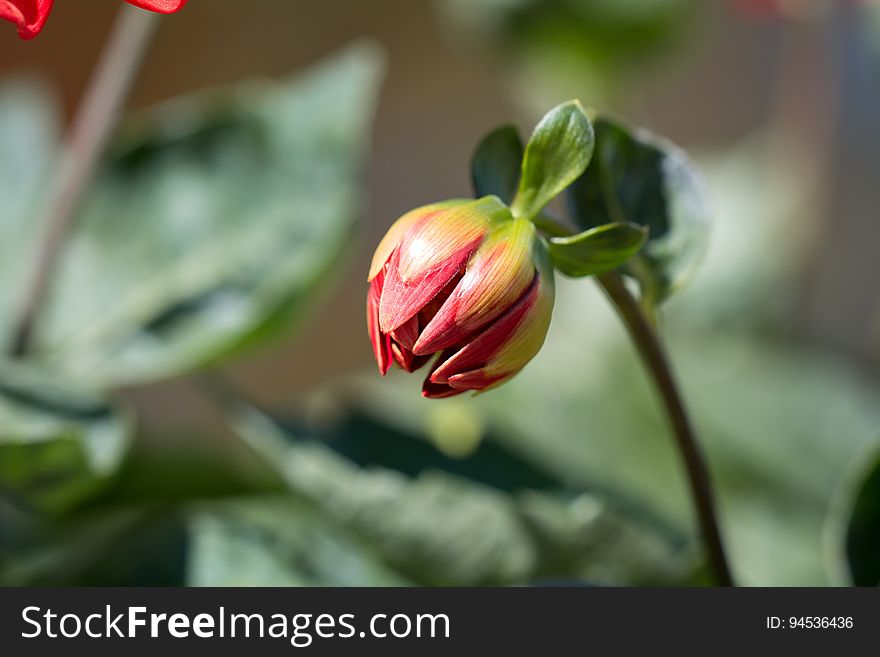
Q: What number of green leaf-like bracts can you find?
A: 3